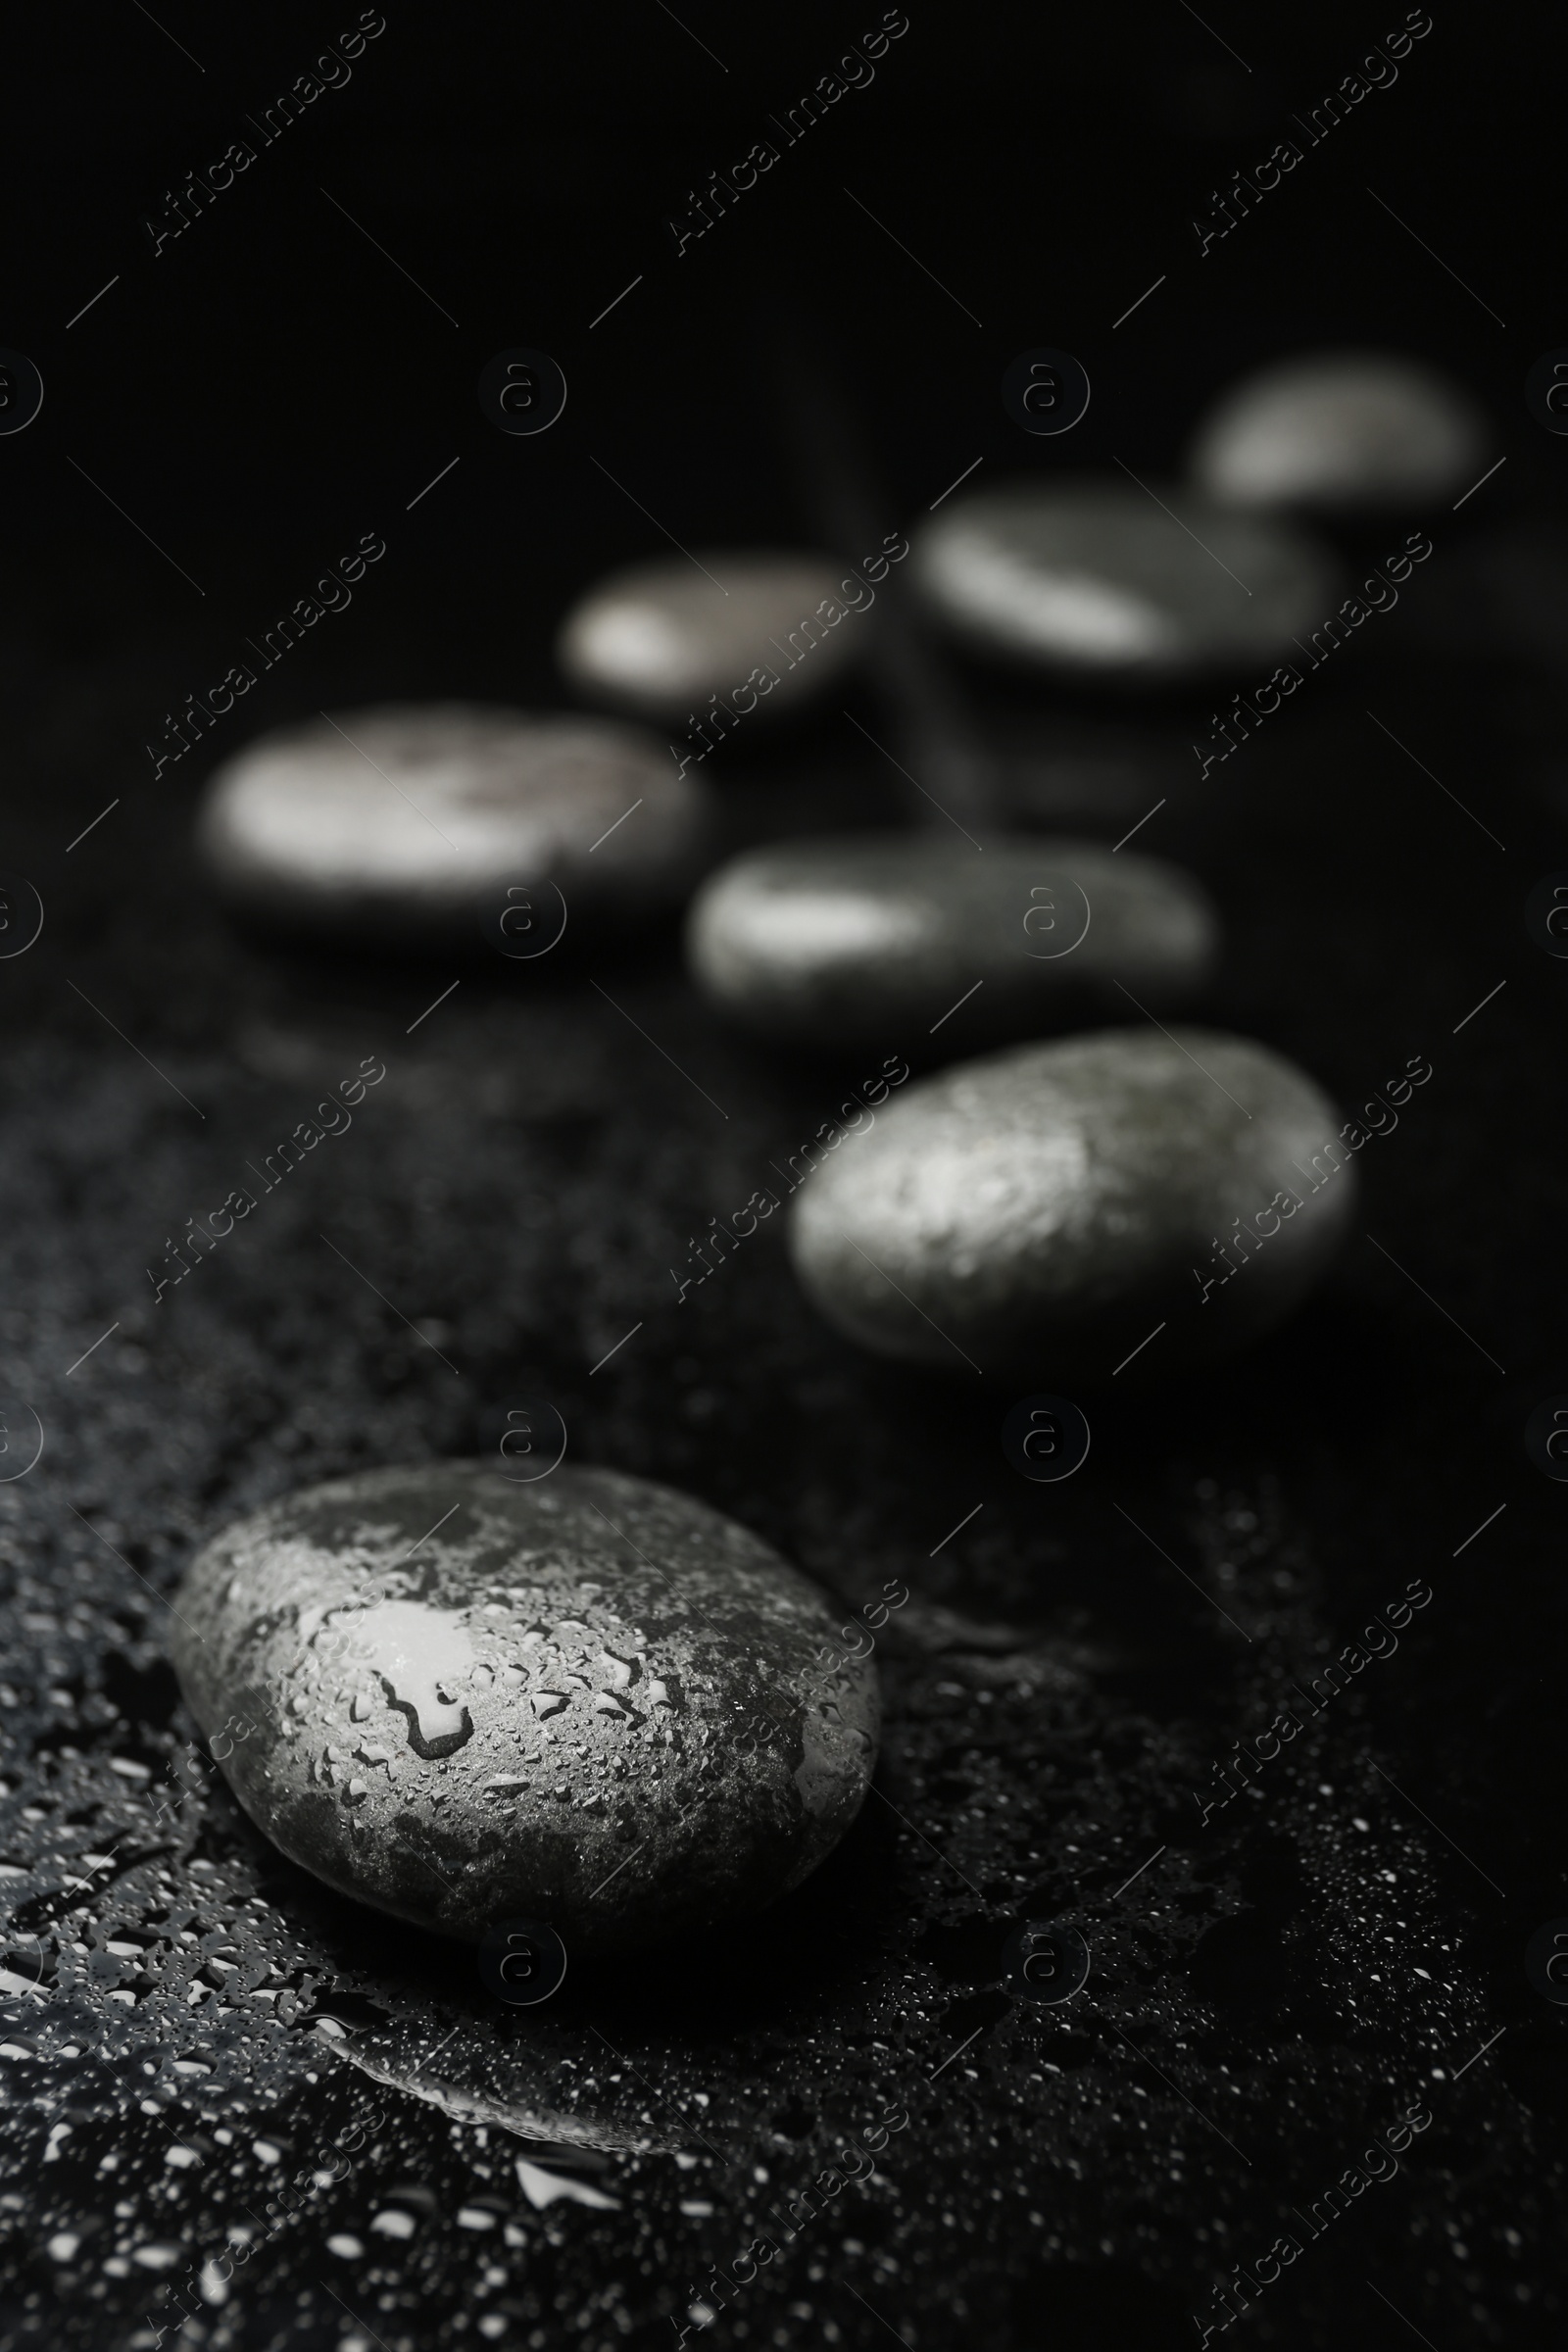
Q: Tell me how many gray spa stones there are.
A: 7